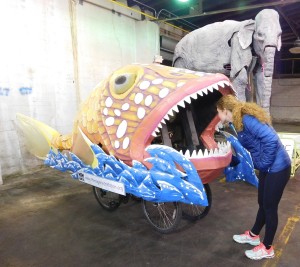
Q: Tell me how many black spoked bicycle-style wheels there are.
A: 3